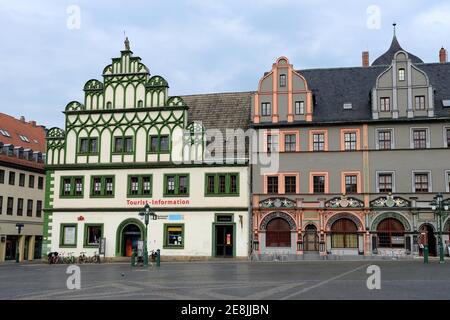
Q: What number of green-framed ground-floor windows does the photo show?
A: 3